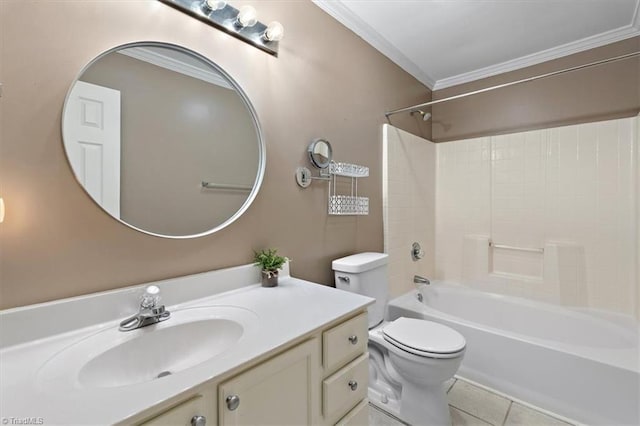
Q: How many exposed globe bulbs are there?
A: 3